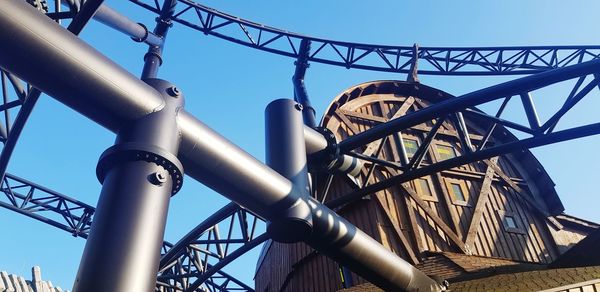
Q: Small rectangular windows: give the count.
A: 5